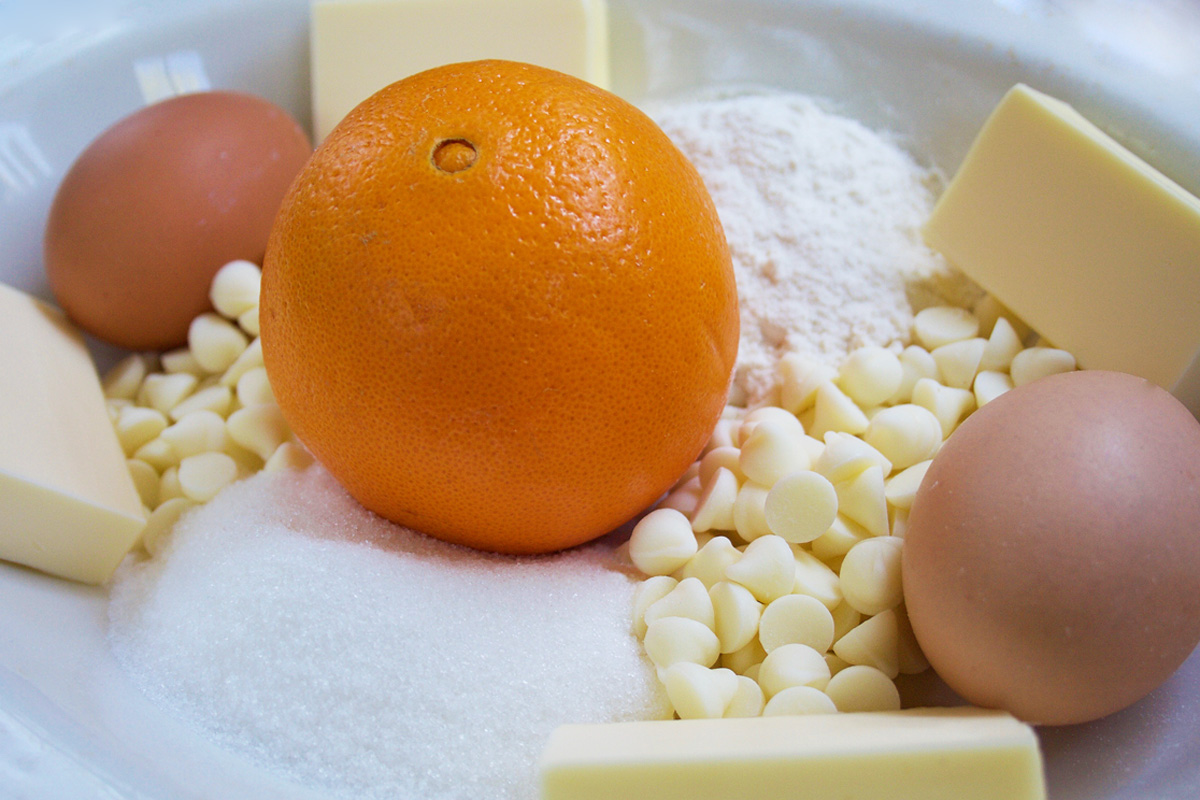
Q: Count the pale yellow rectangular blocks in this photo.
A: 4